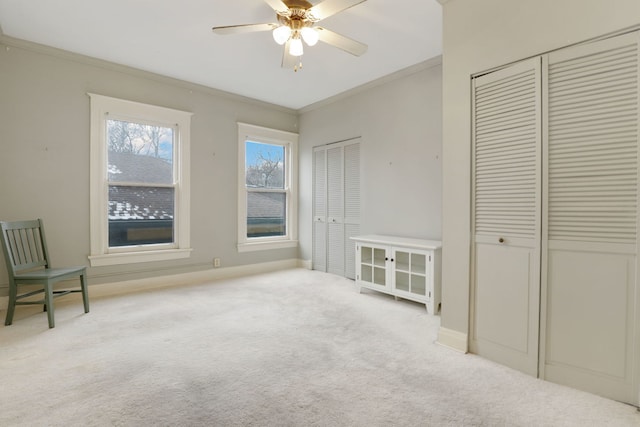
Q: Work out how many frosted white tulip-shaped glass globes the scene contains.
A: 3